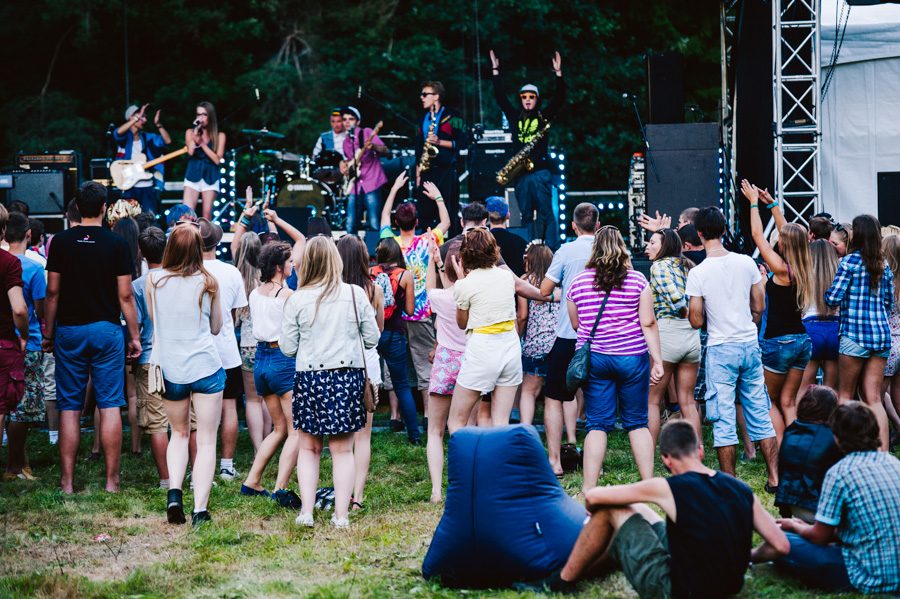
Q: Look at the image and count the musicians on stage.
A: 6